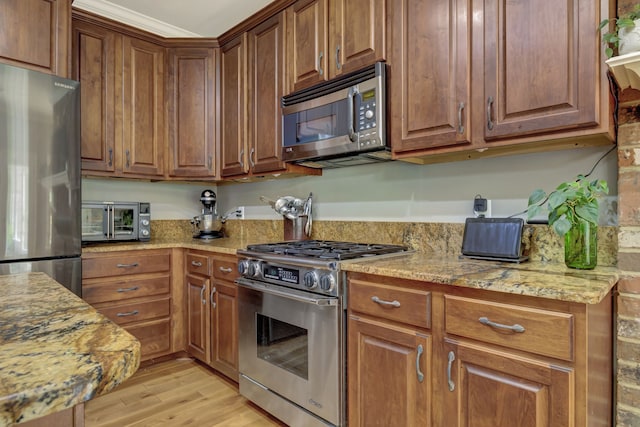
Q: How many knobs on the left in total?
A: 2